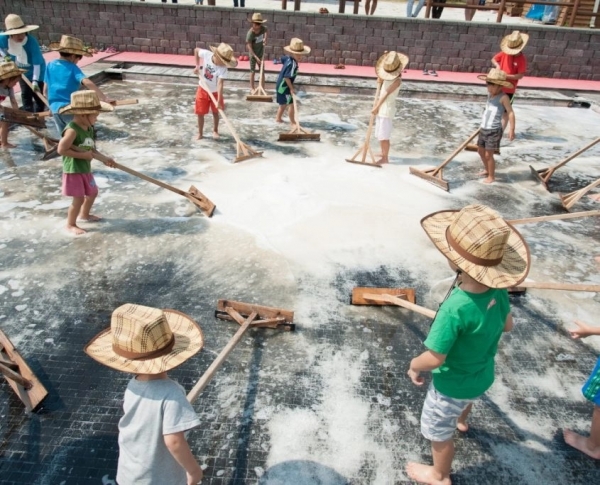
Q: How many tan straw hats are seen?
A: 12